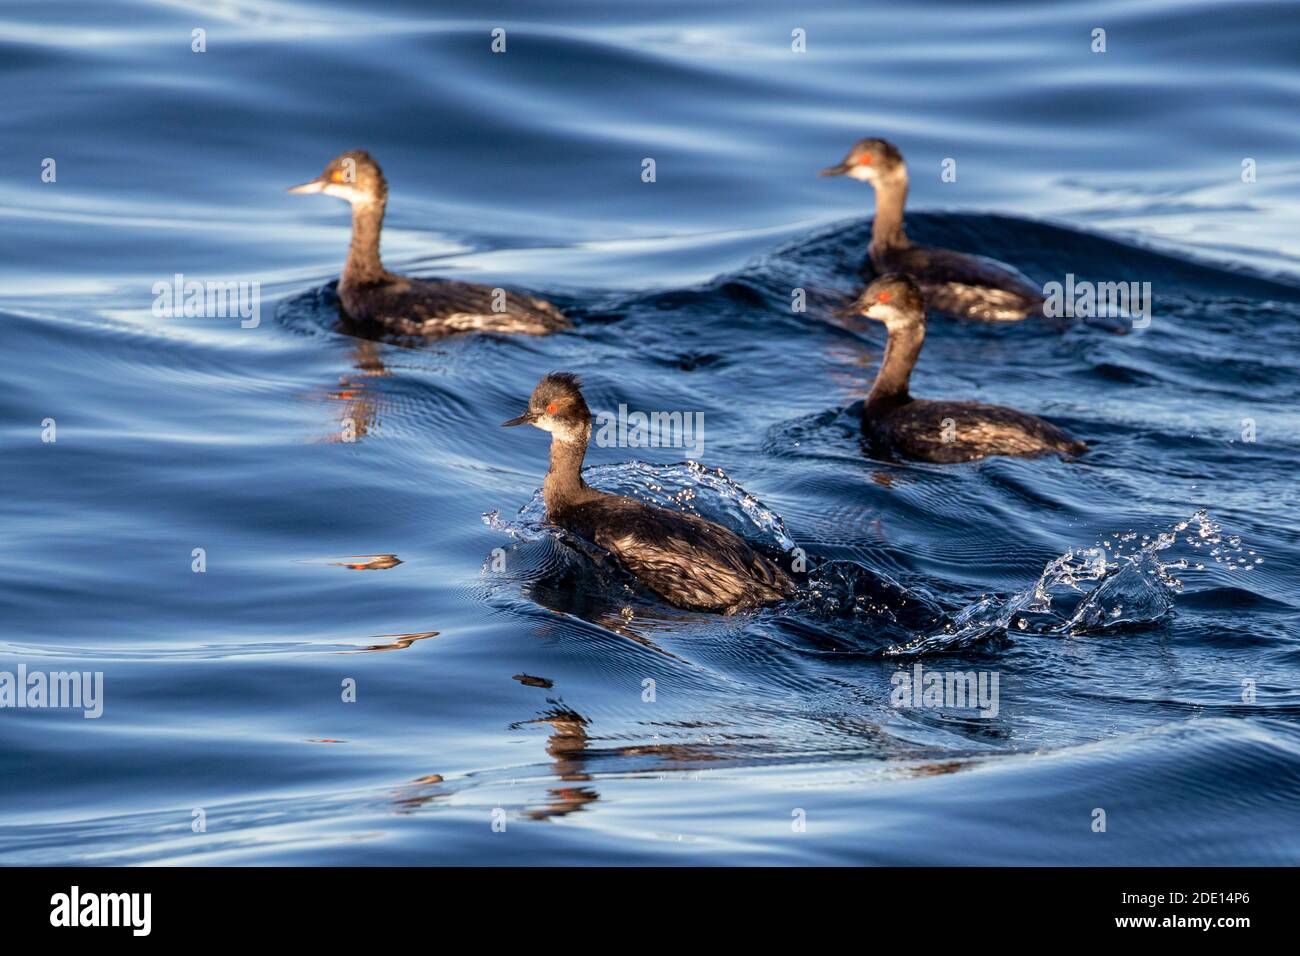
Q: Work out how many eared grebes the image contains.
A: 4